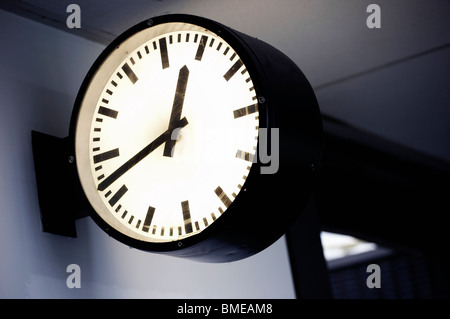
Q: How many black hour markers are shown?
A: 12